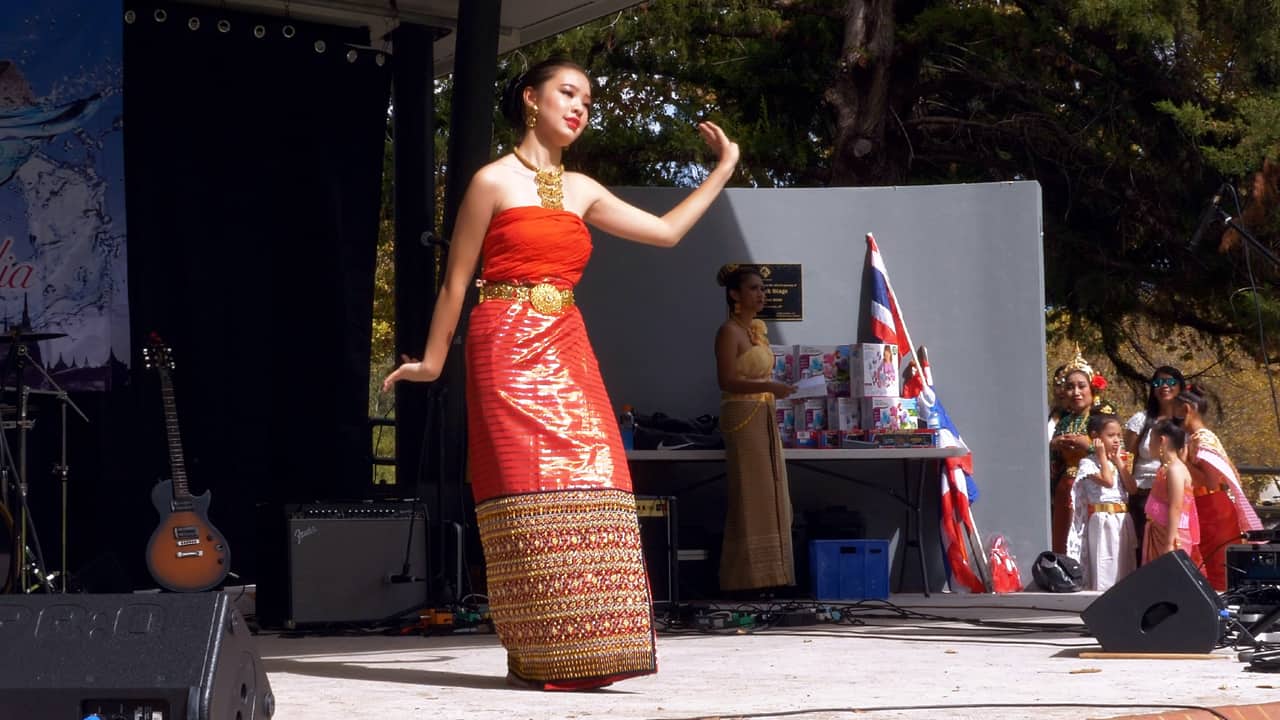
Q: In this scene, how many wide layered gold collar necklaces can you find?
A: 1